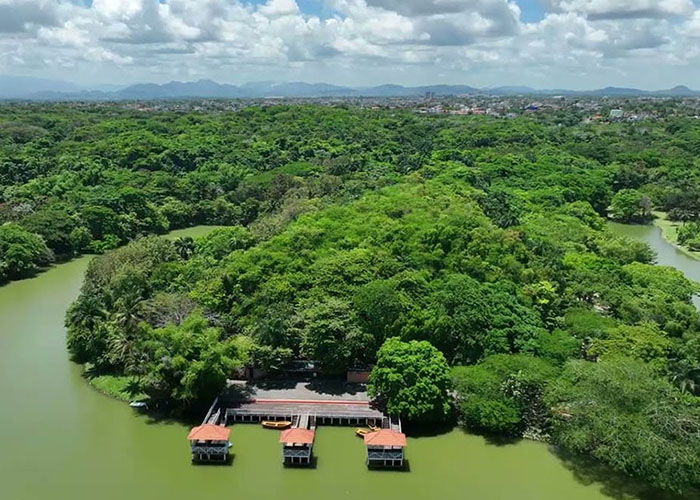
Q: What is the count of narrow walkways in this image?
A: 3